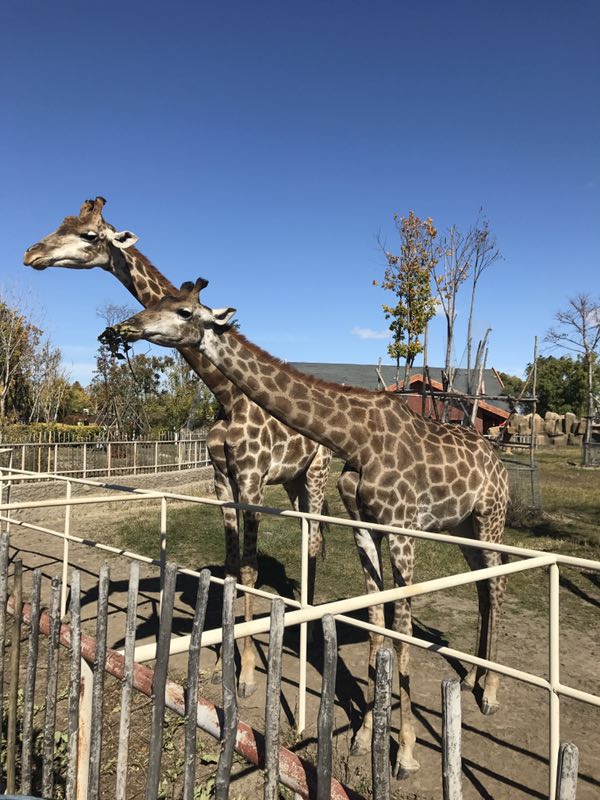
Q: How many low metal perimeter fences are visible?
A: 2